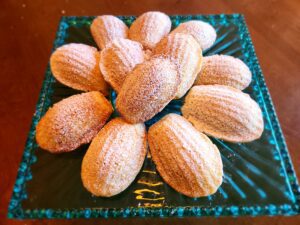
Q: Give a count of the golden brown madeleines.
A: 12